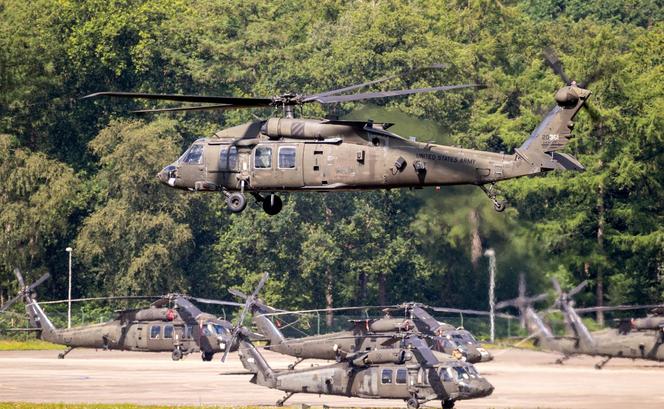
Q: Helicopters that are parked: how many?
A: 5